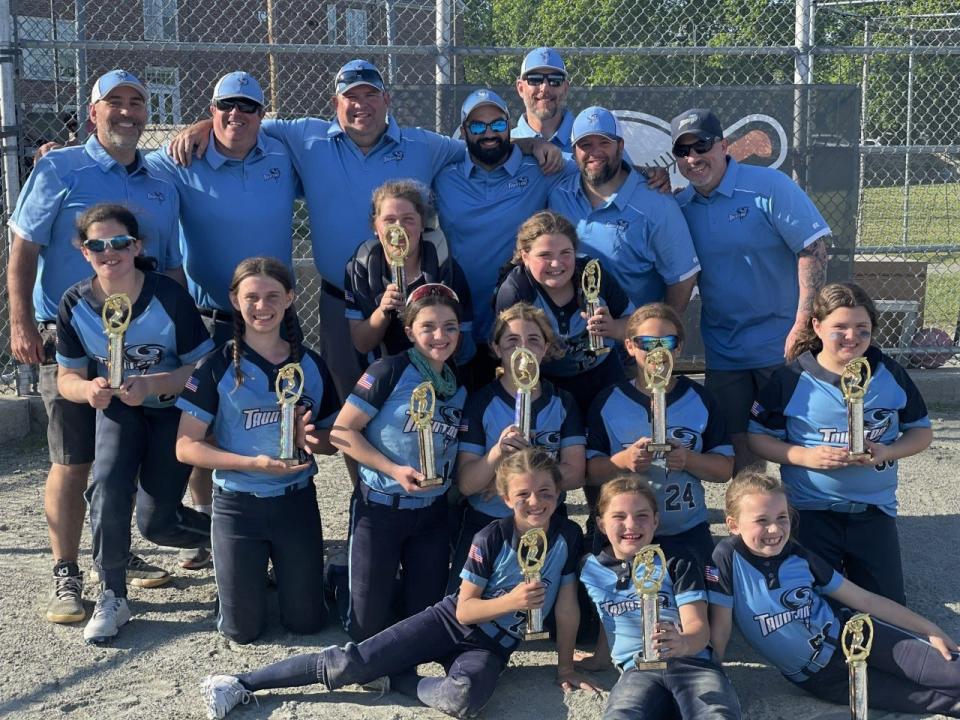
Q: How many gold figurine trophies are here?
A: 11